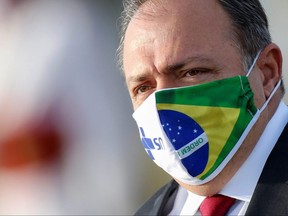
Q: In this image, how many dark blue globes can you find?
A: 1